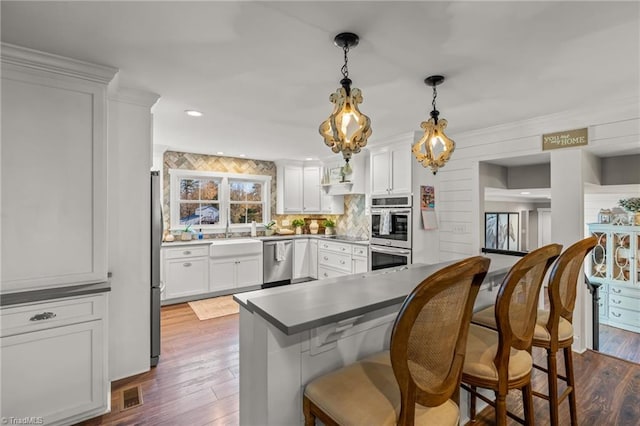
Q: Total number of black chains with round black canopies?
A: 2